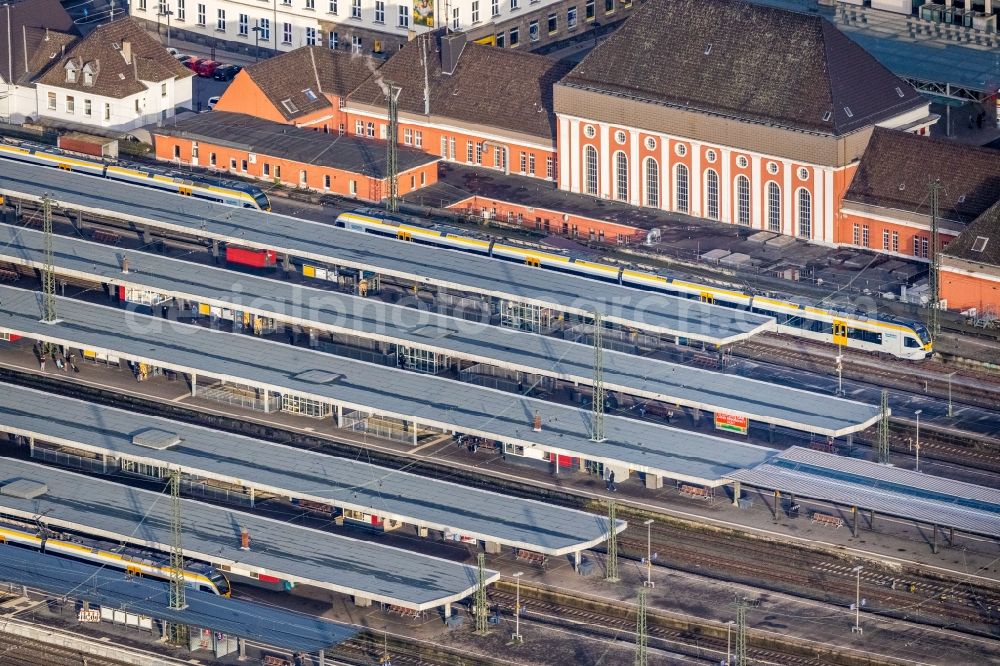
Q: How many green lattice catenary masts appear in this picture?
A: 10